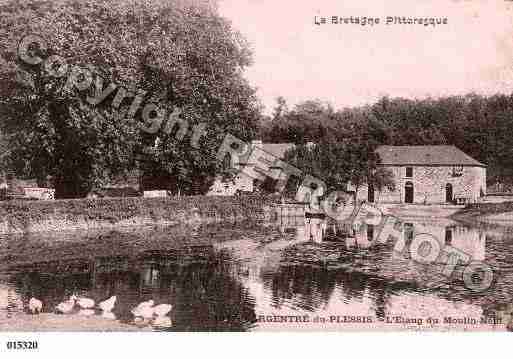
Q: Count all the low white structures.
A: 2